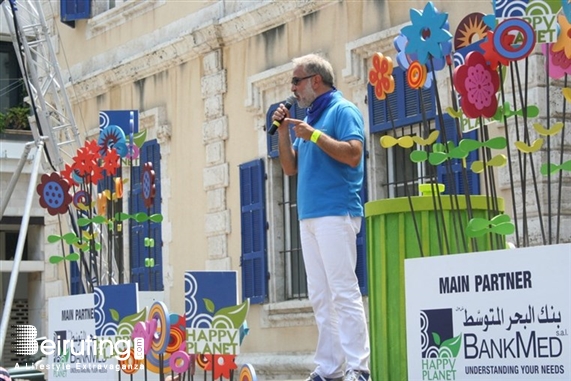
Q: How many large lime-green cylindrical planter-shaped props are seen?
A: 1